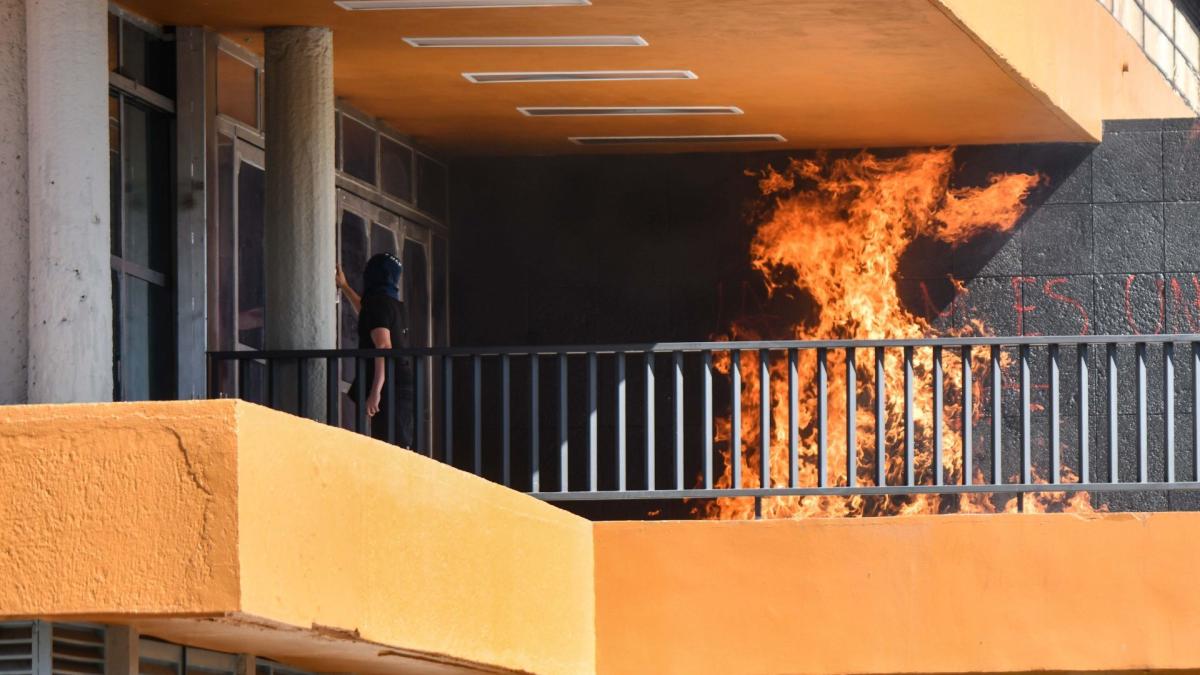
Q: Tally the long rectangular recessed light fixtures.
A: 5